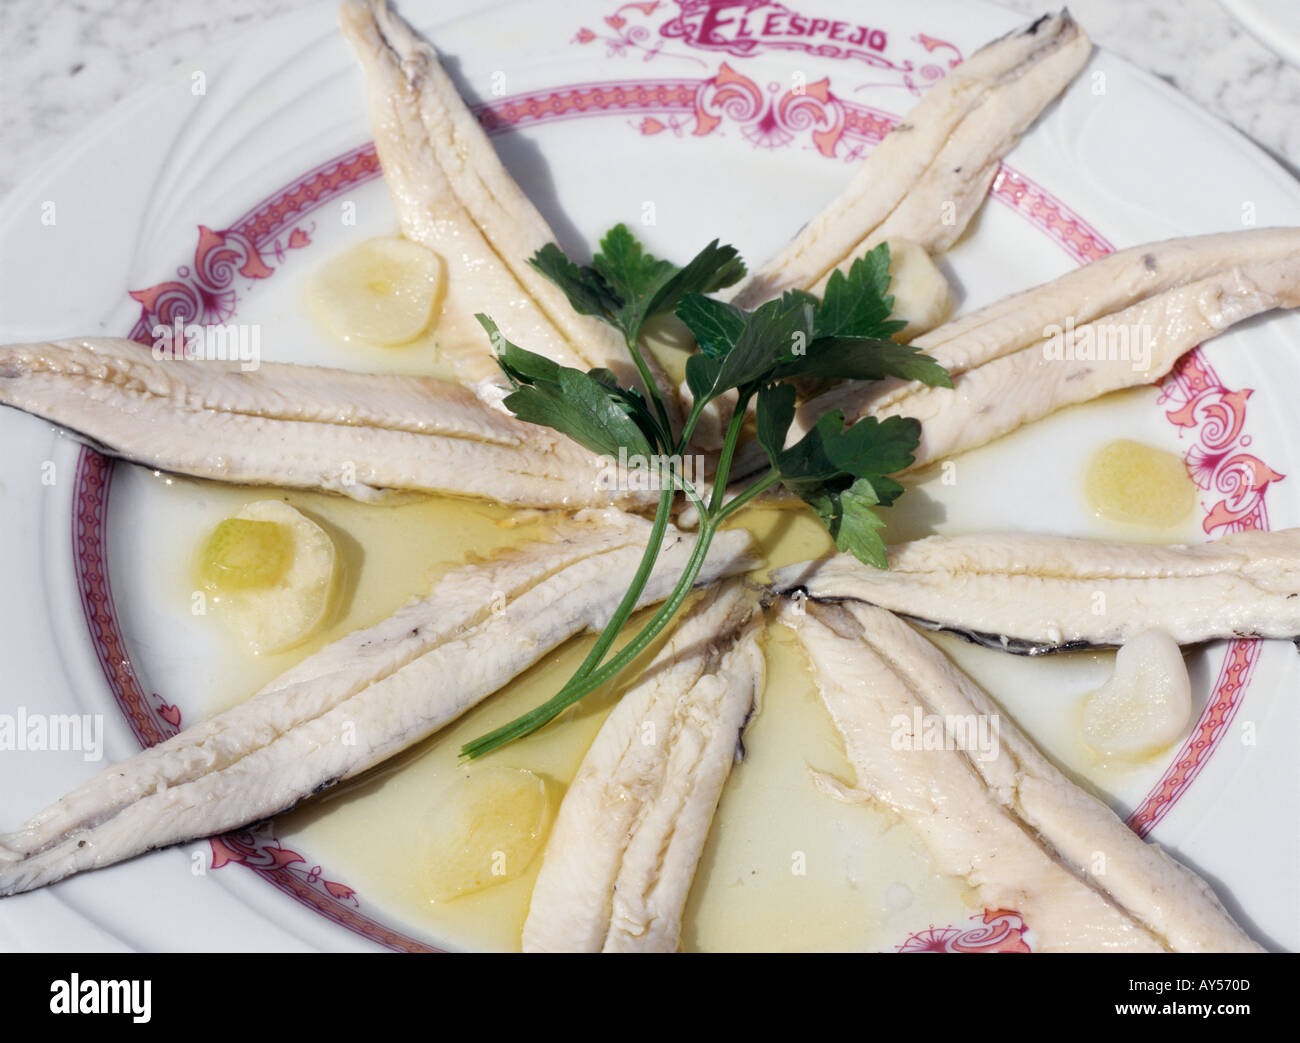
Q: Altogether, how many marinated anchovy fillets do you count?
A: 8